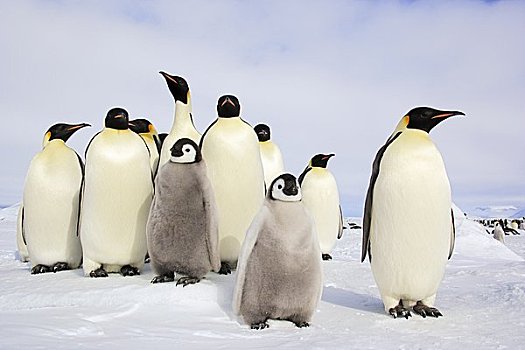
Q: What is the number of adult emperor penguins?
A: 8